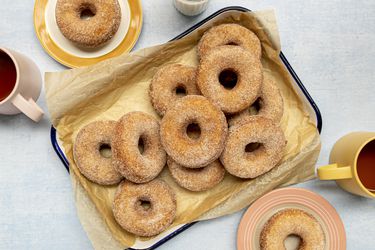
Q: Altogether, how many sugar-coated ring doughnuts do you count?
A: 12